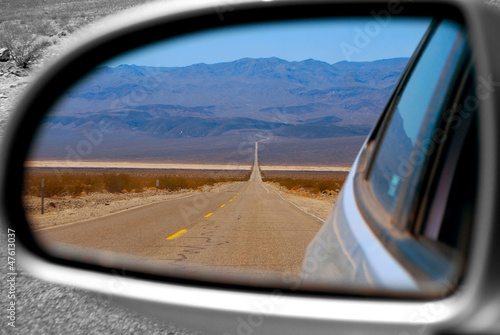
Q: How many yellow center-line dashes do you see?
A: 6